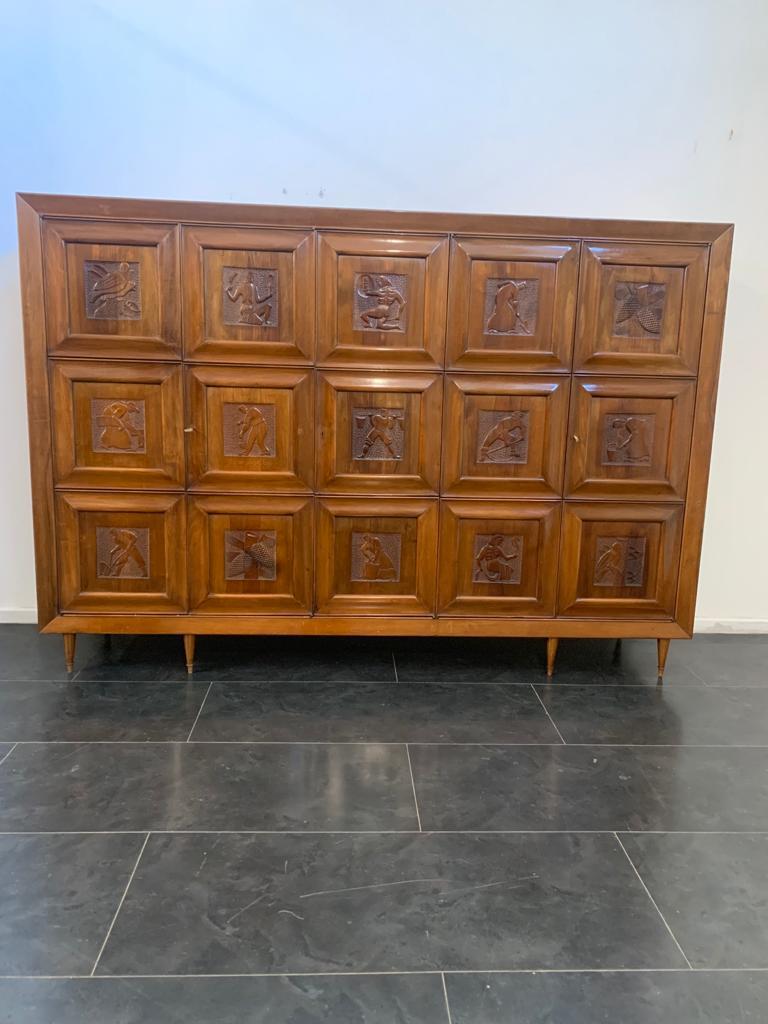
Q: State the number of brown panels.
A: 15